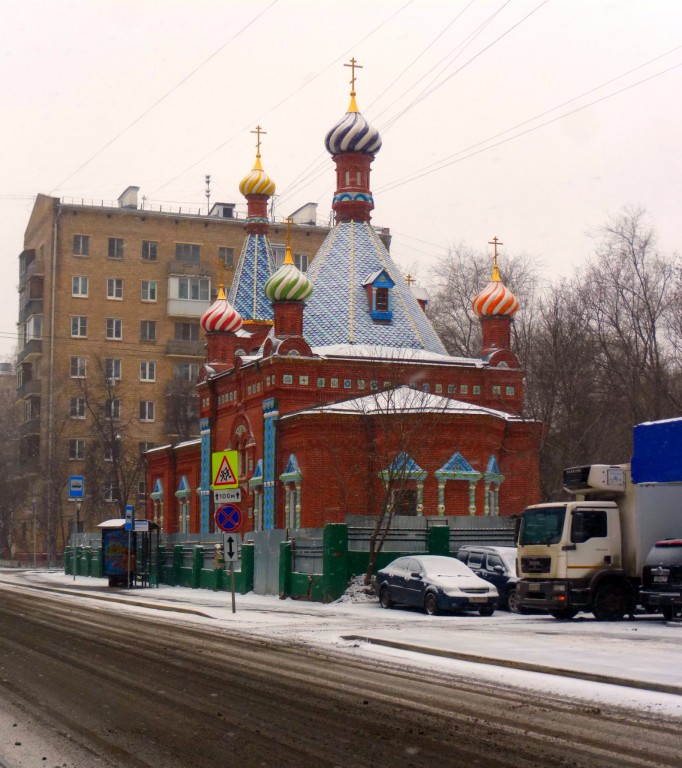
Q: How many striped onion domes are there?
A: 5